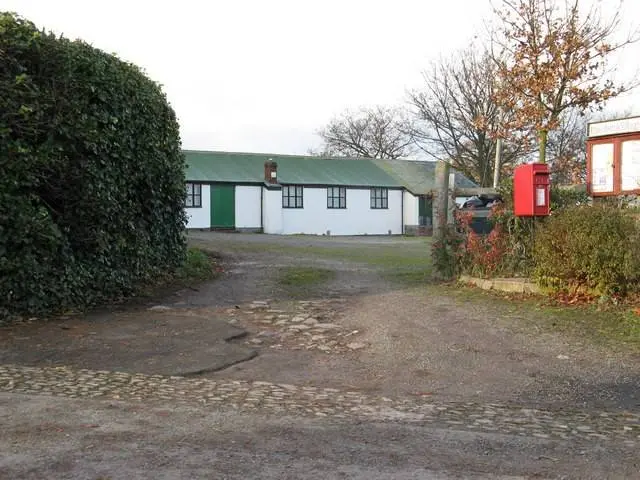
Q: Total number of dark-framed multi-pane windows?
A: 4